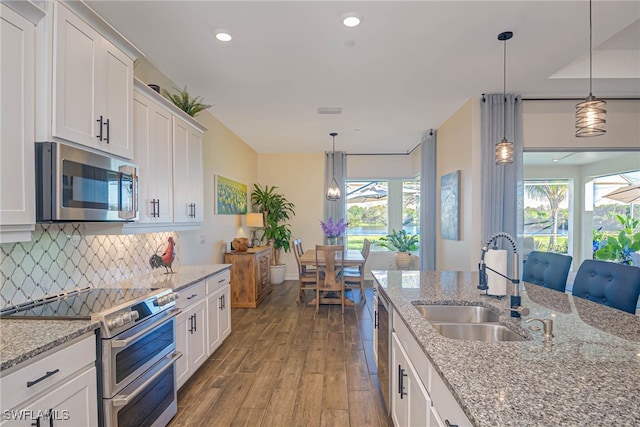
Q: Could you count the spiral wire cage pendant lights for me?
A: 2